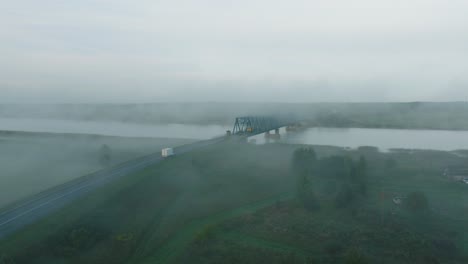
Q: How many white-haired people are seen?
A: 0